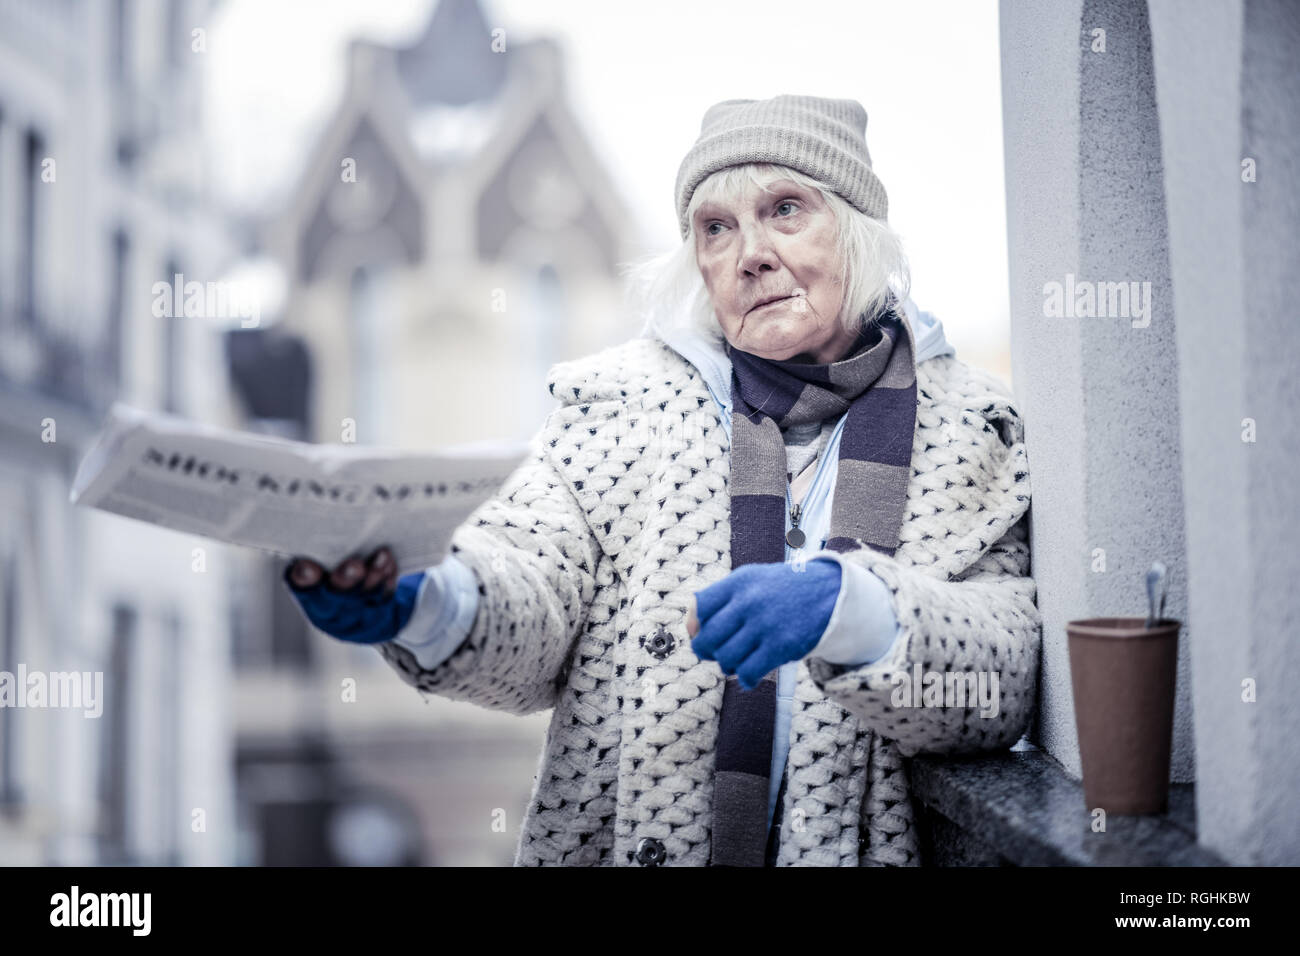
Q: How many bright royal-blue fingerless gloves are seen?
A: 2